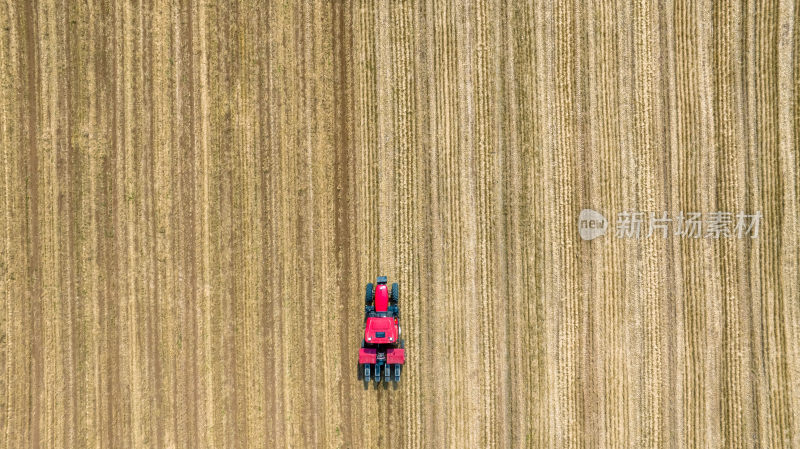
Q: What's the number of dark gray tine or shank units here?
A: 4